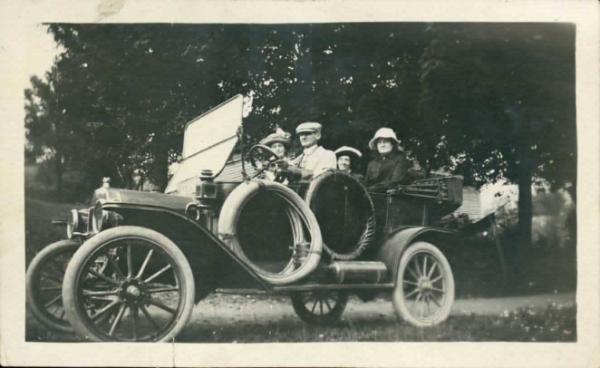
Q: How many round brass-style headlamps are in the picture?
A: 2